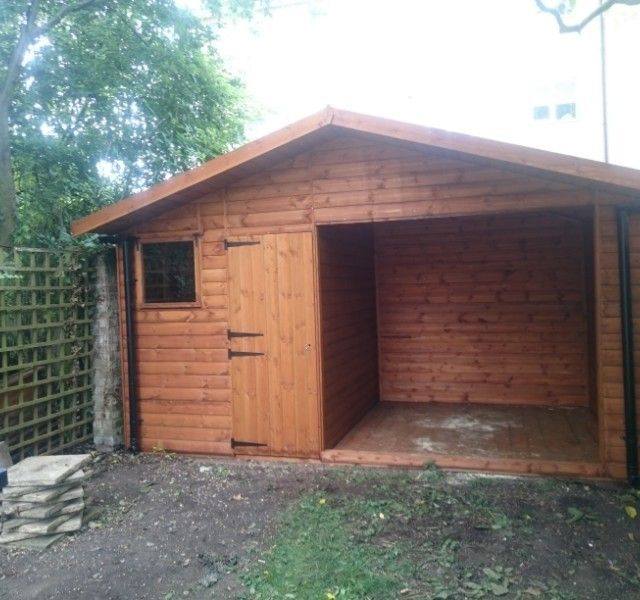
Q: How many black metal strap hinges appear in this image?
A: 4